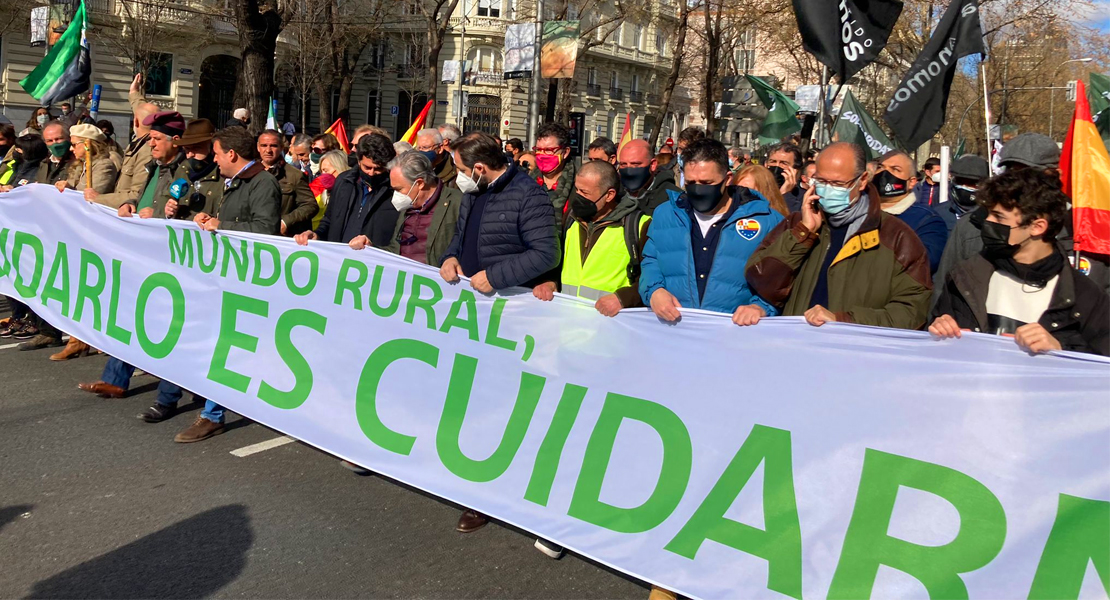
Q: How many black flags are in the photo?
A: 2